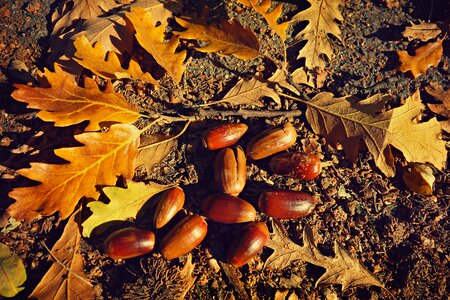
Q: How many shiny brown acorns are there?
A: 10